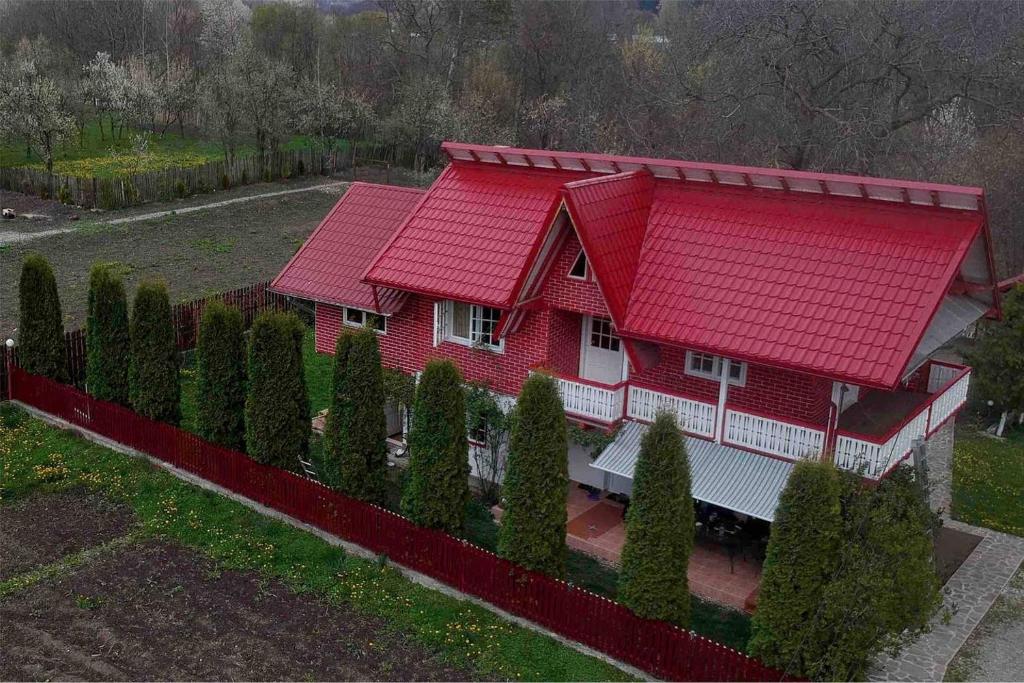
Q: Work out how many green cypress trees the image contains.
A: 10